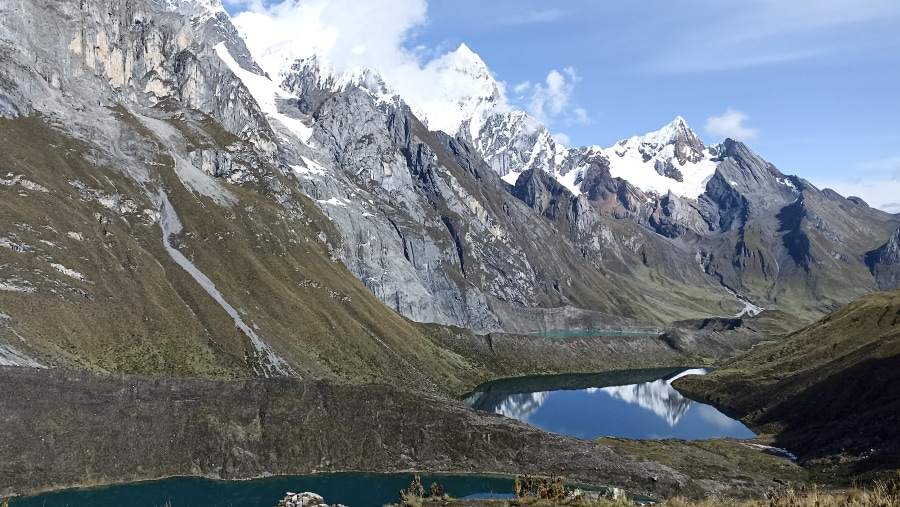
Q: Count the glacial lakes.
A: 3